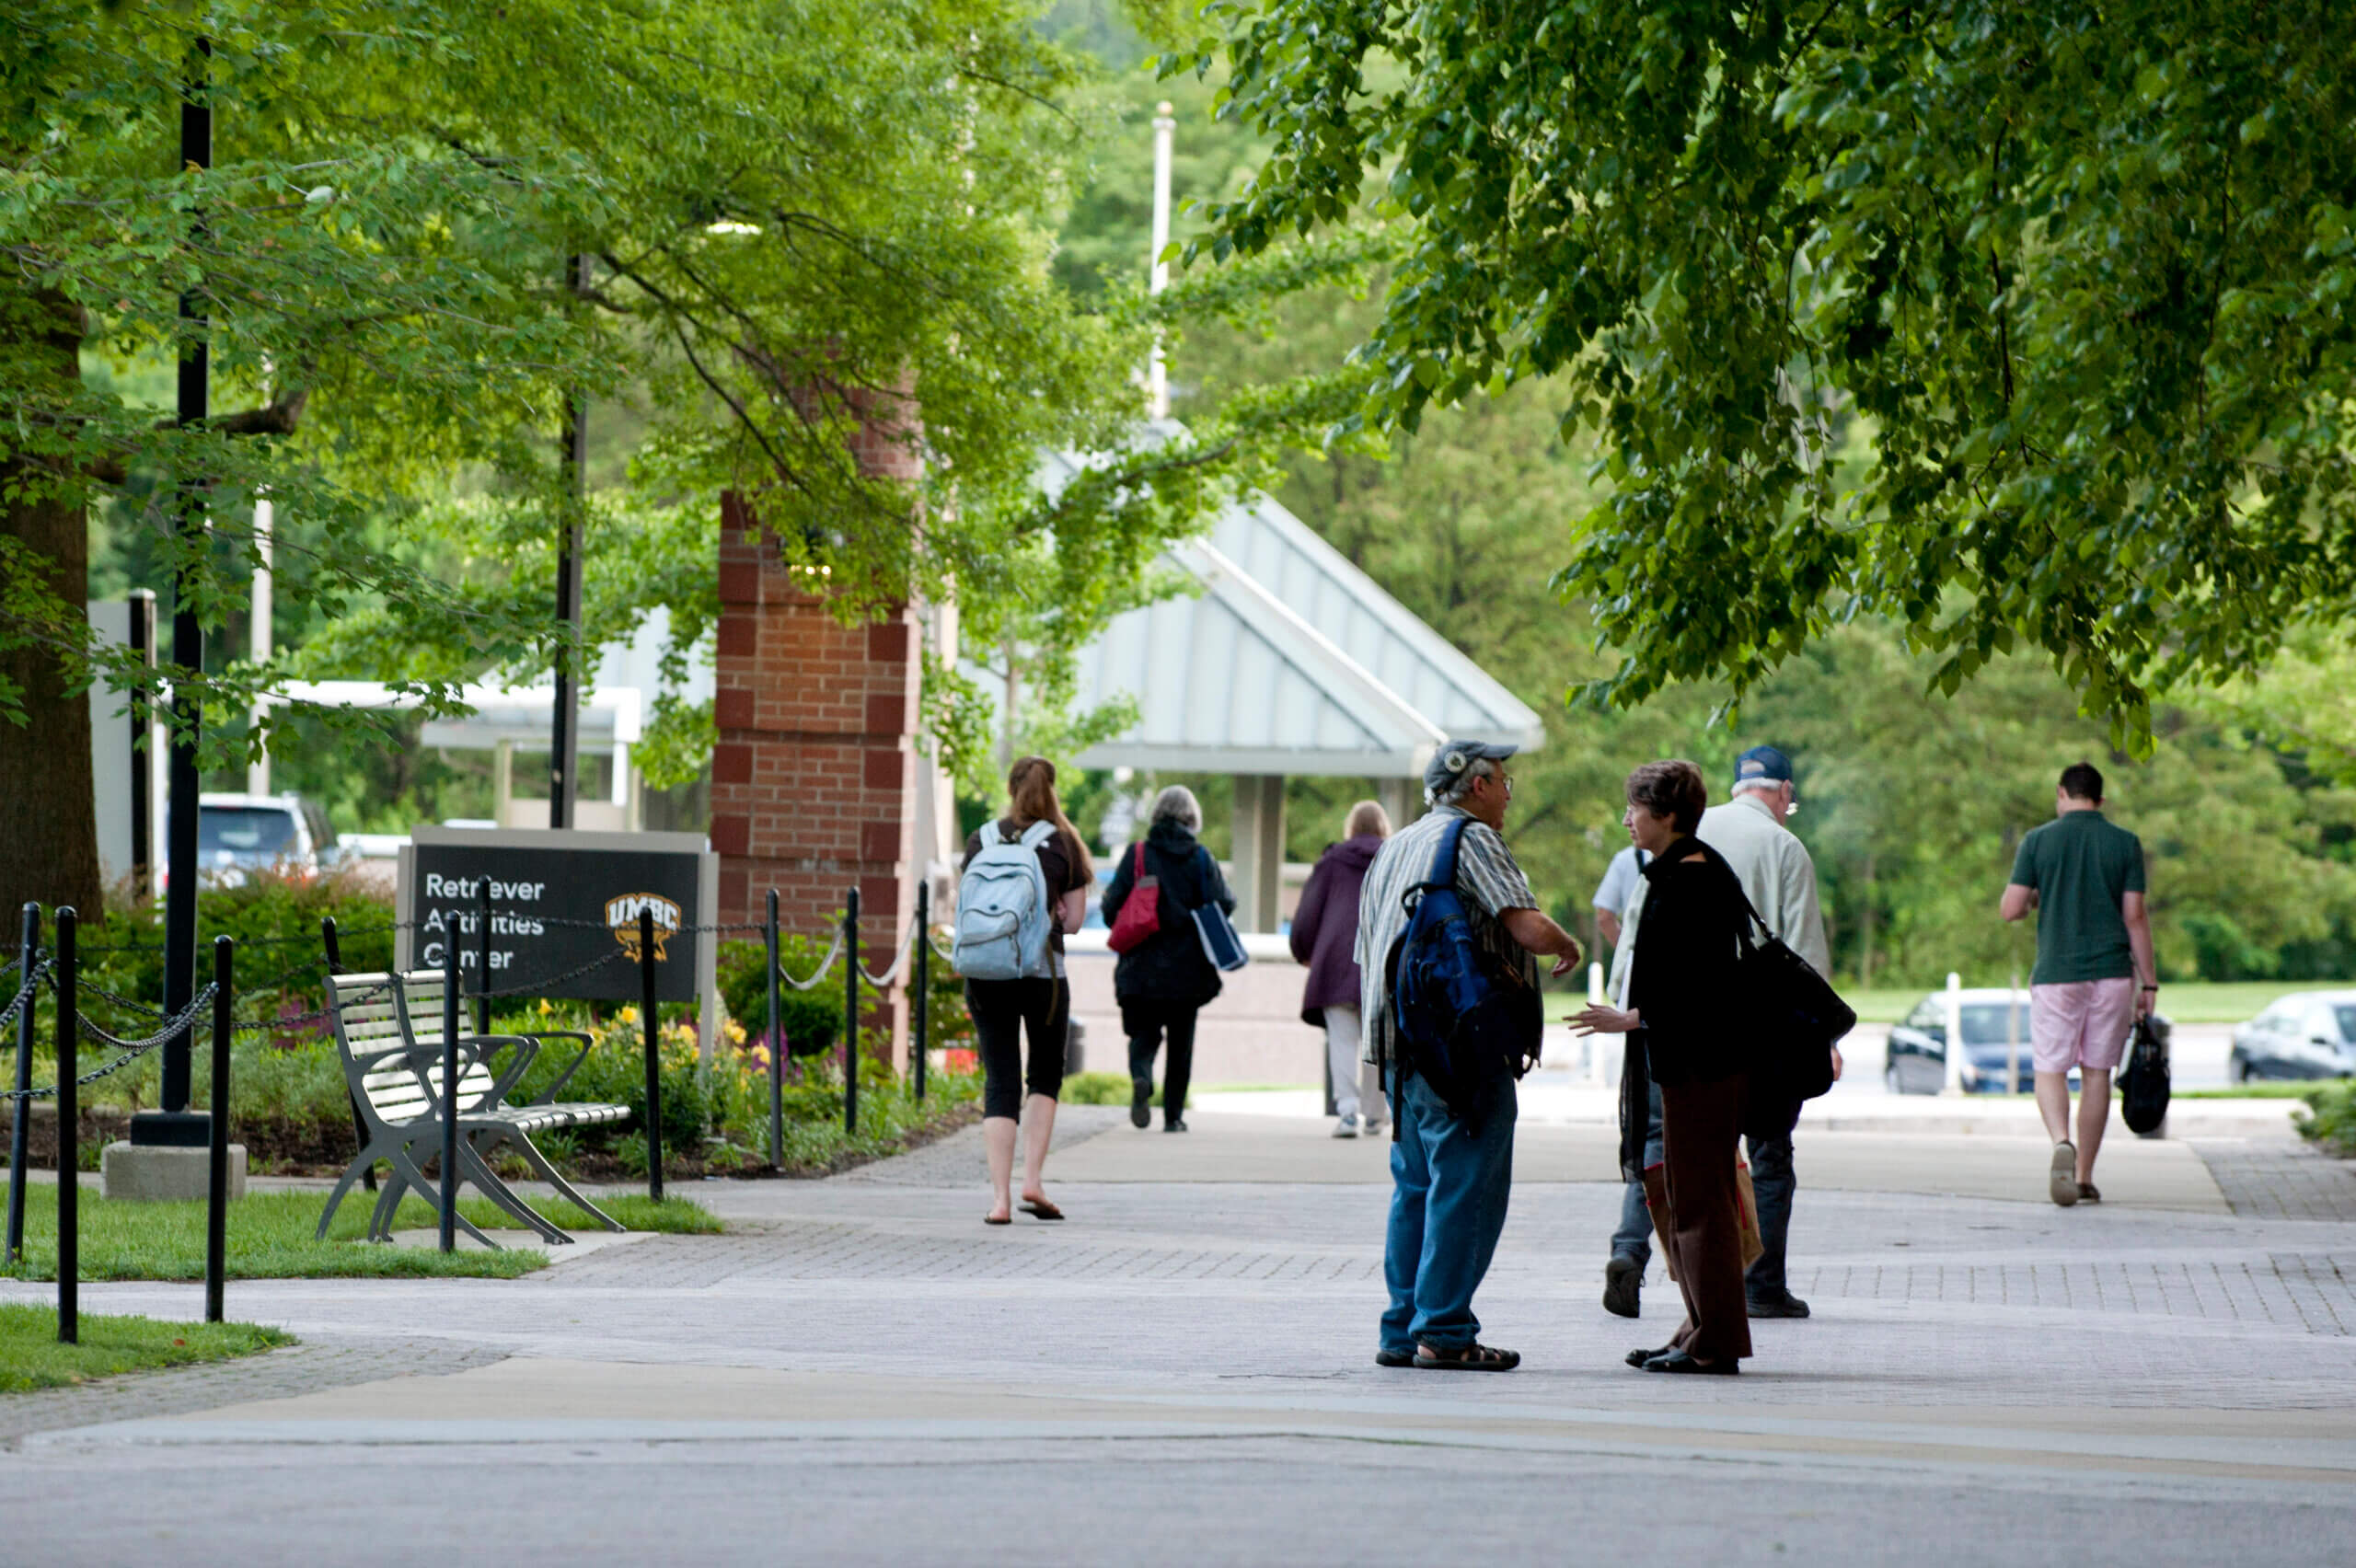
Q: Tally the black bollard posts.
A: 10